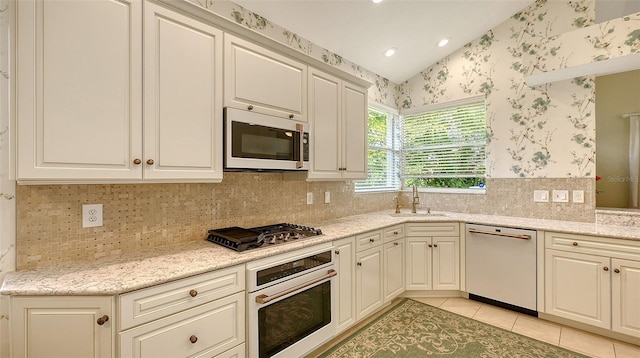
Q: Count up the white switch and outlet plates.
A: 6